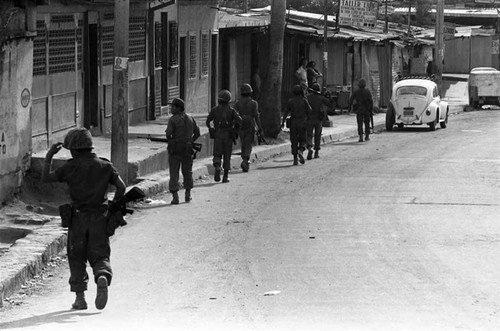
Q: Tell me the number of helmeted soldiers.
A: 6